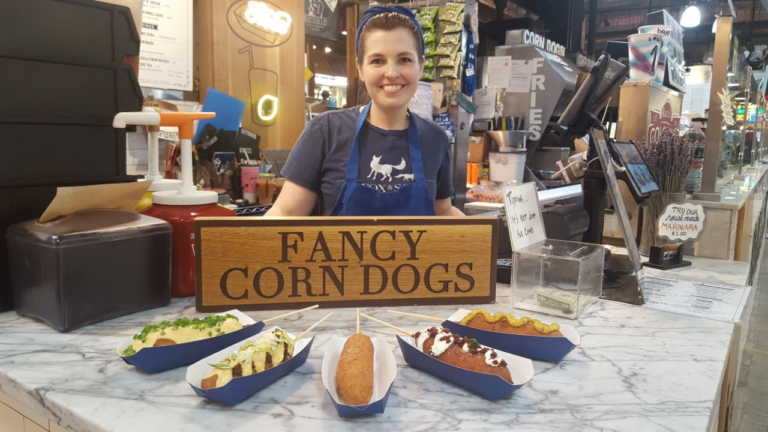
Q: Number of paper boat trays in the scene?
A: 5